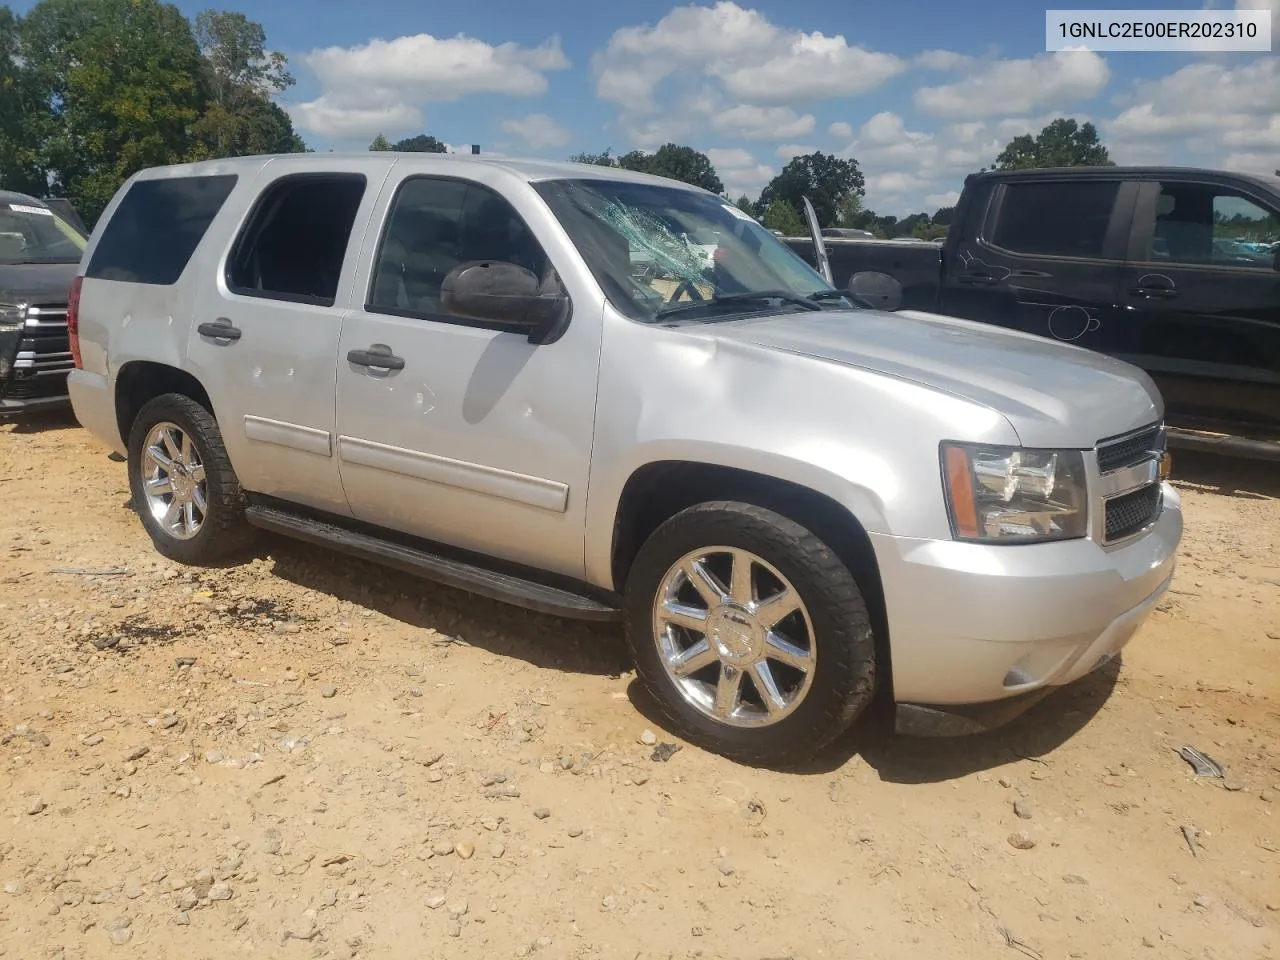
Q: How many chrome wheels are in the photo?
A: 2